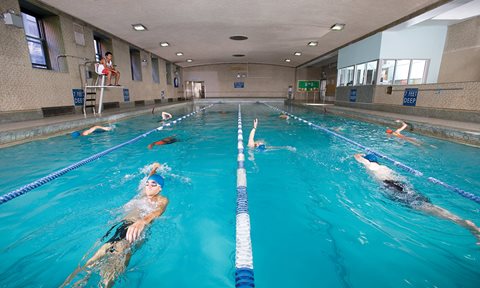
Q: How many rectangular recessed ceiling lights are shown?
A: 8